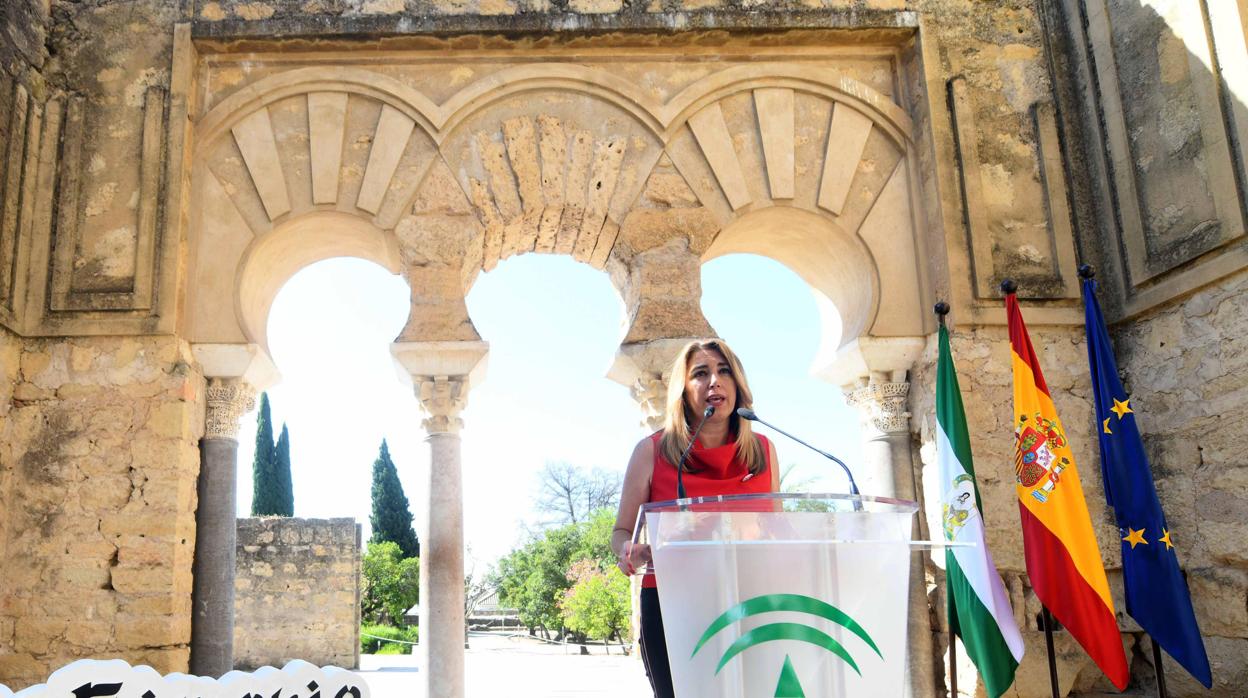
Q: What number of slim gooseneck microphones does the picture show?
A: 2